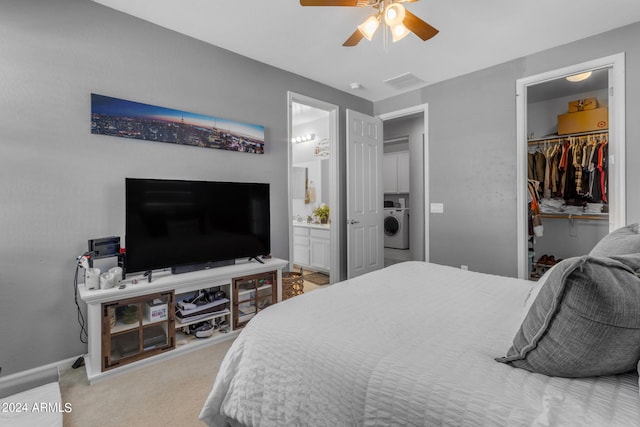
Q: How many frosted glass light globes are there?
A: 3